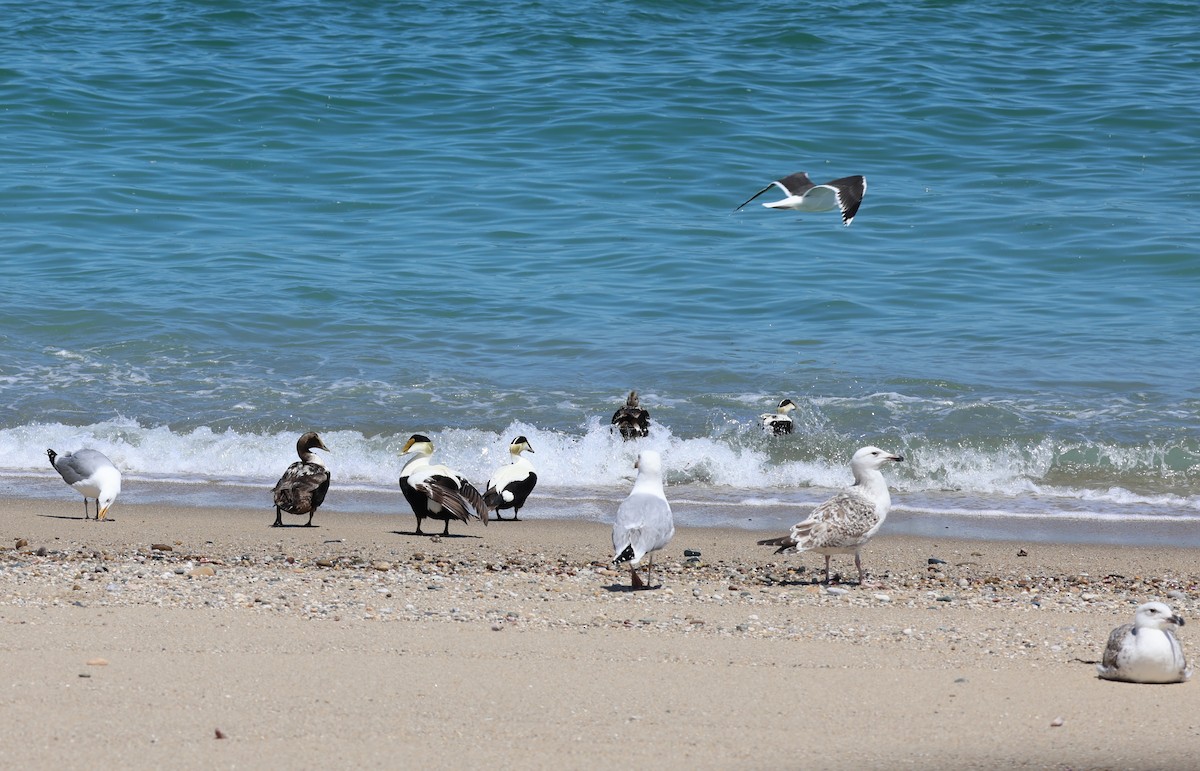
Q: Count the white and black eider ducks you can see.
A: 3